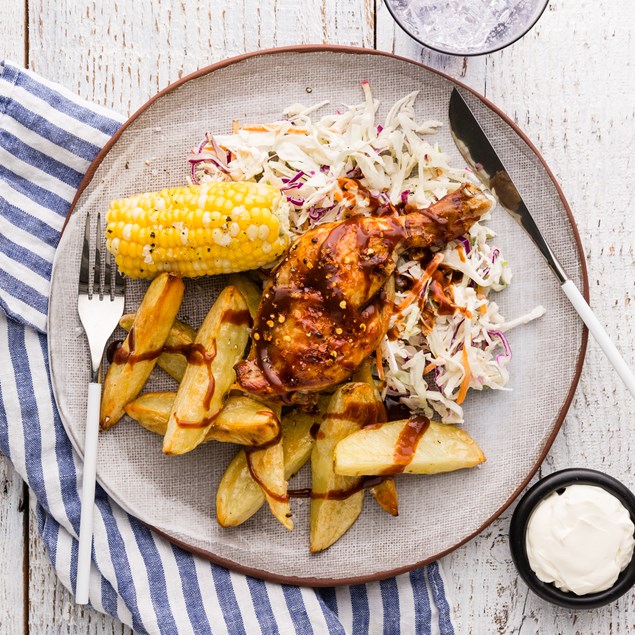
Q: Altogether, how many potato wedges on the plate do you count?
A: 10